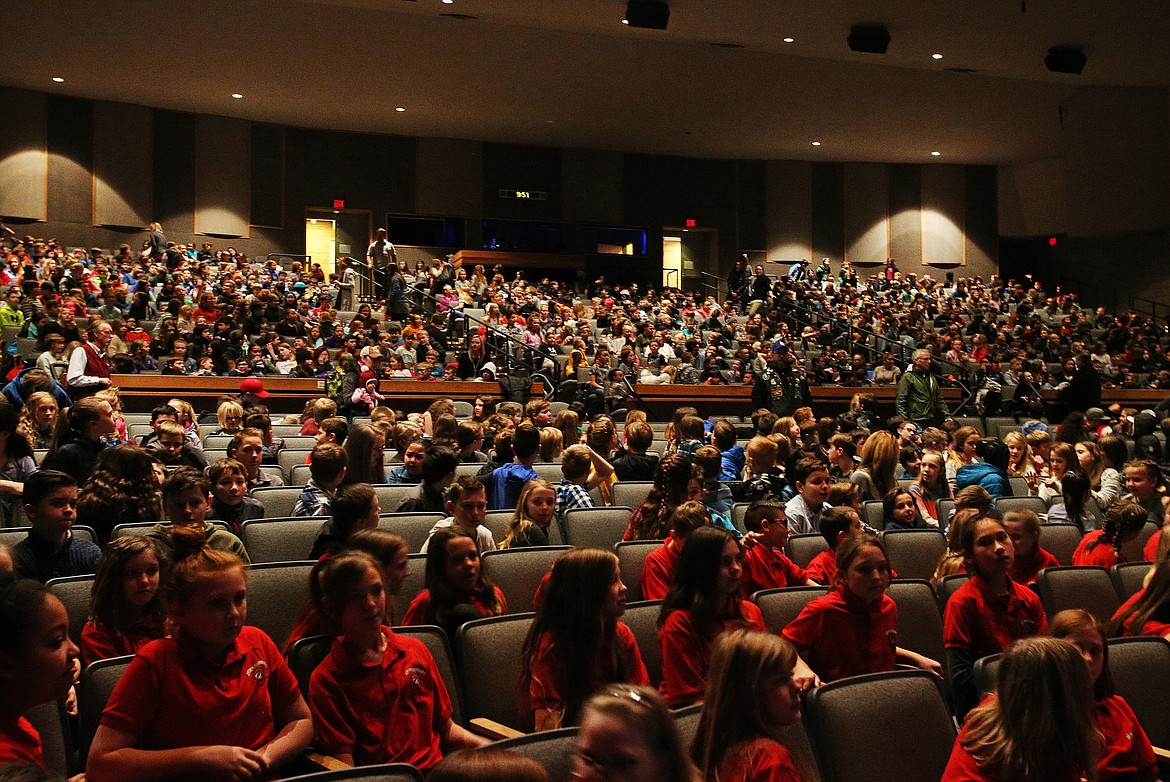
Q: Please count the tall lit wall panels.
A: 6